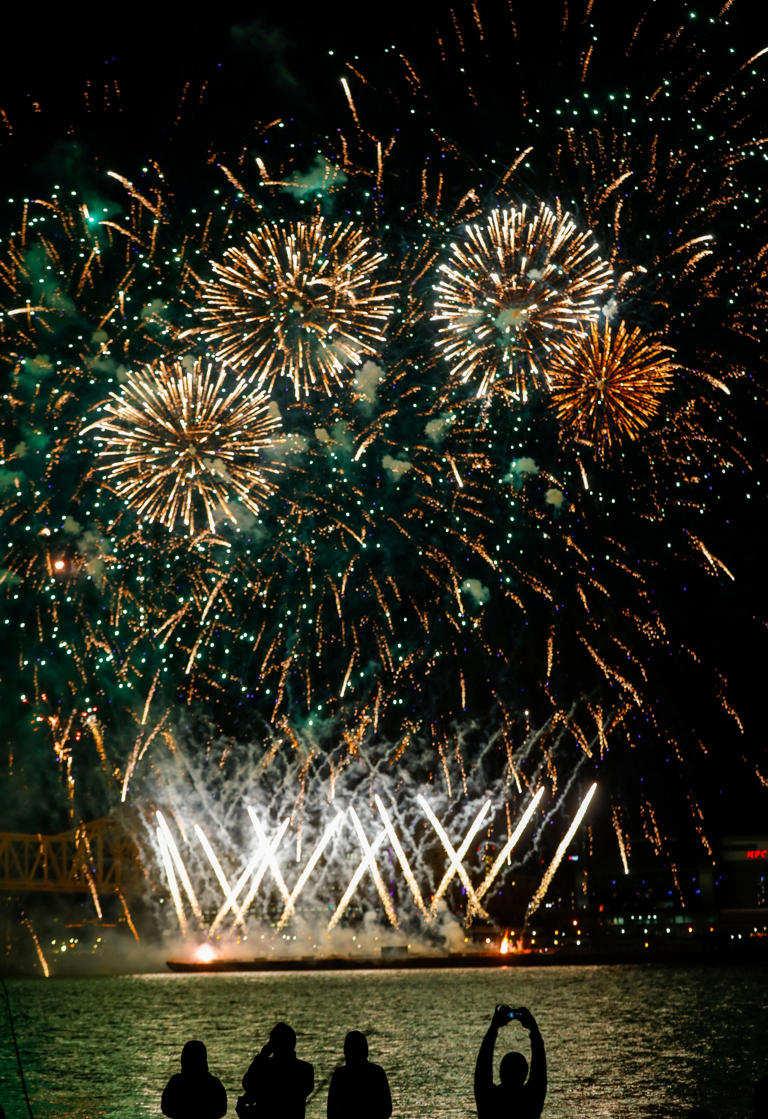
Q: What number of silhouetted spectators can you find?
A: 4